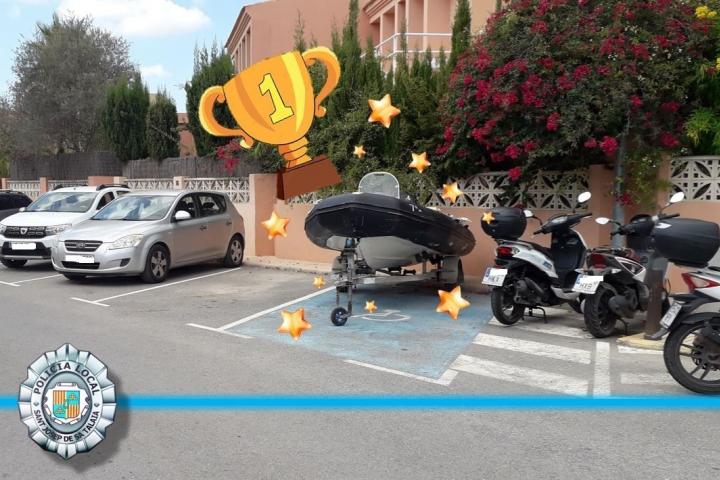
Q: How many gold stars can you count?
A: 10